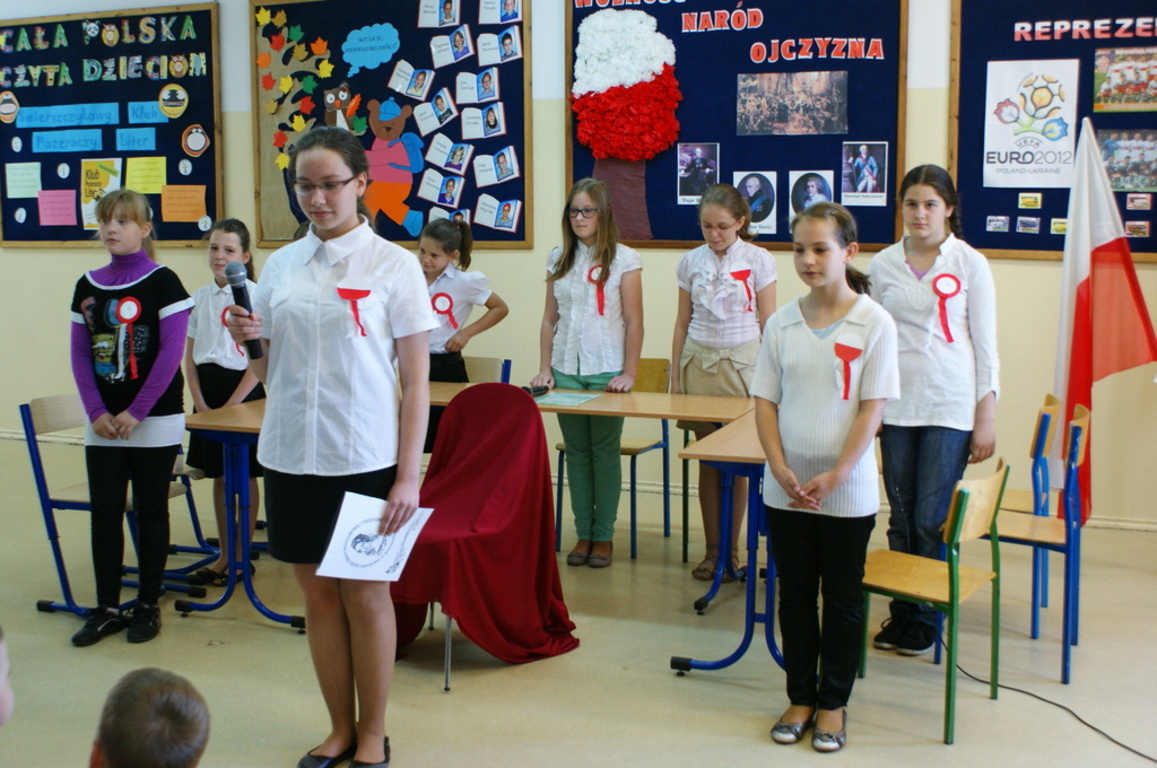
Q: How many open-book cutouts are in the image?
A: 13